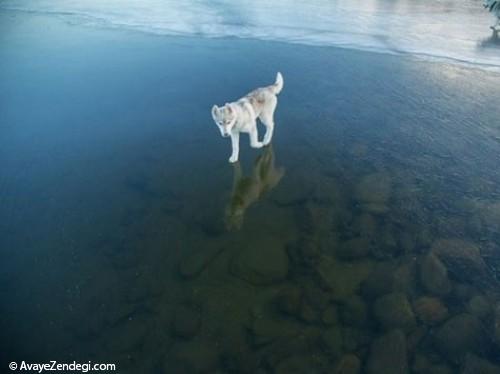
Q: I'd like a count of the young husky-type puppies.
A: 1